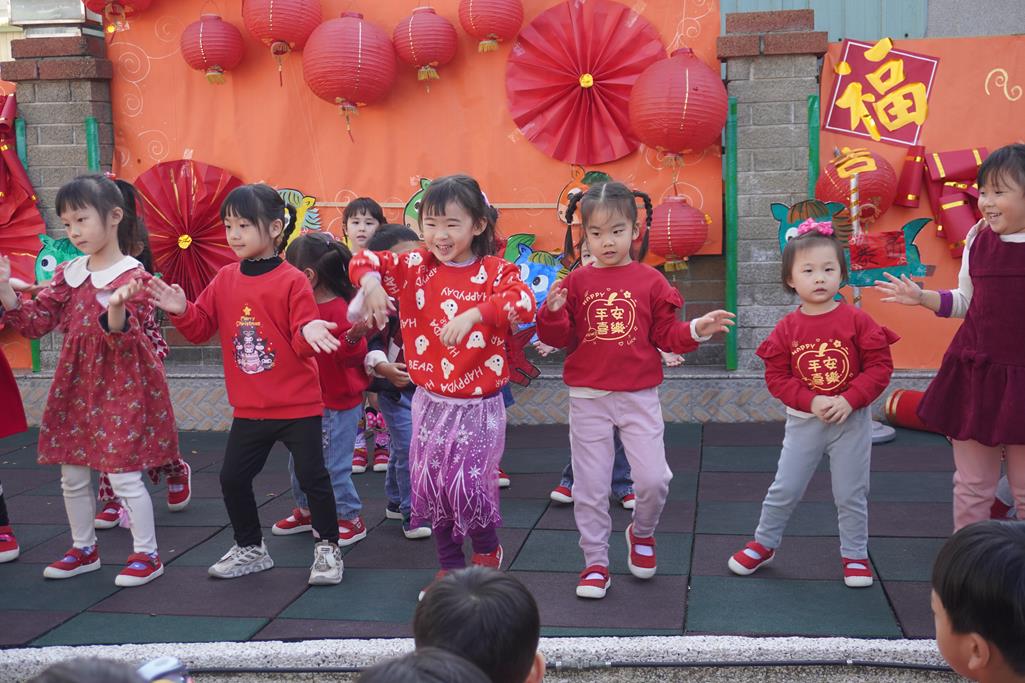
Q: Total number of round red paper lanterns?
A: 9